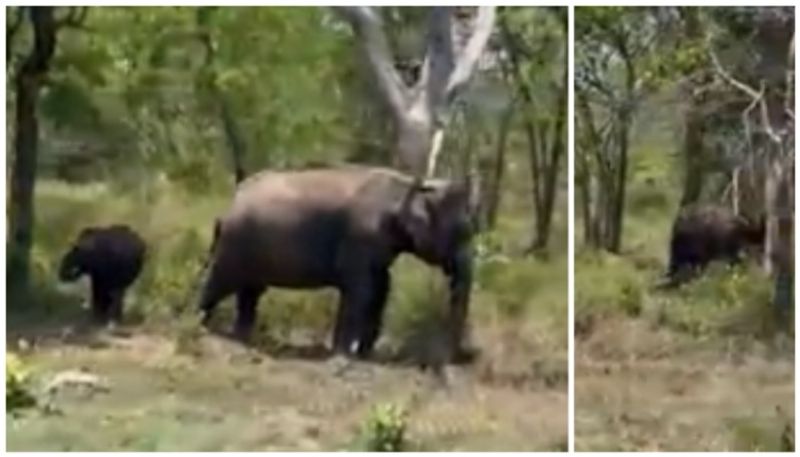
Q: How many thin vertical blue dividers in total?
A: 0